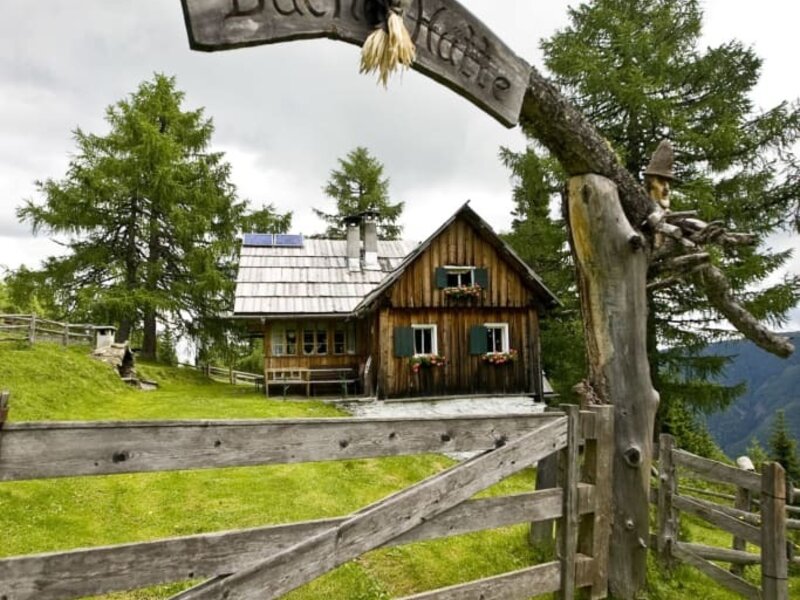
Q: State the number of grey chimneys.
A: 2